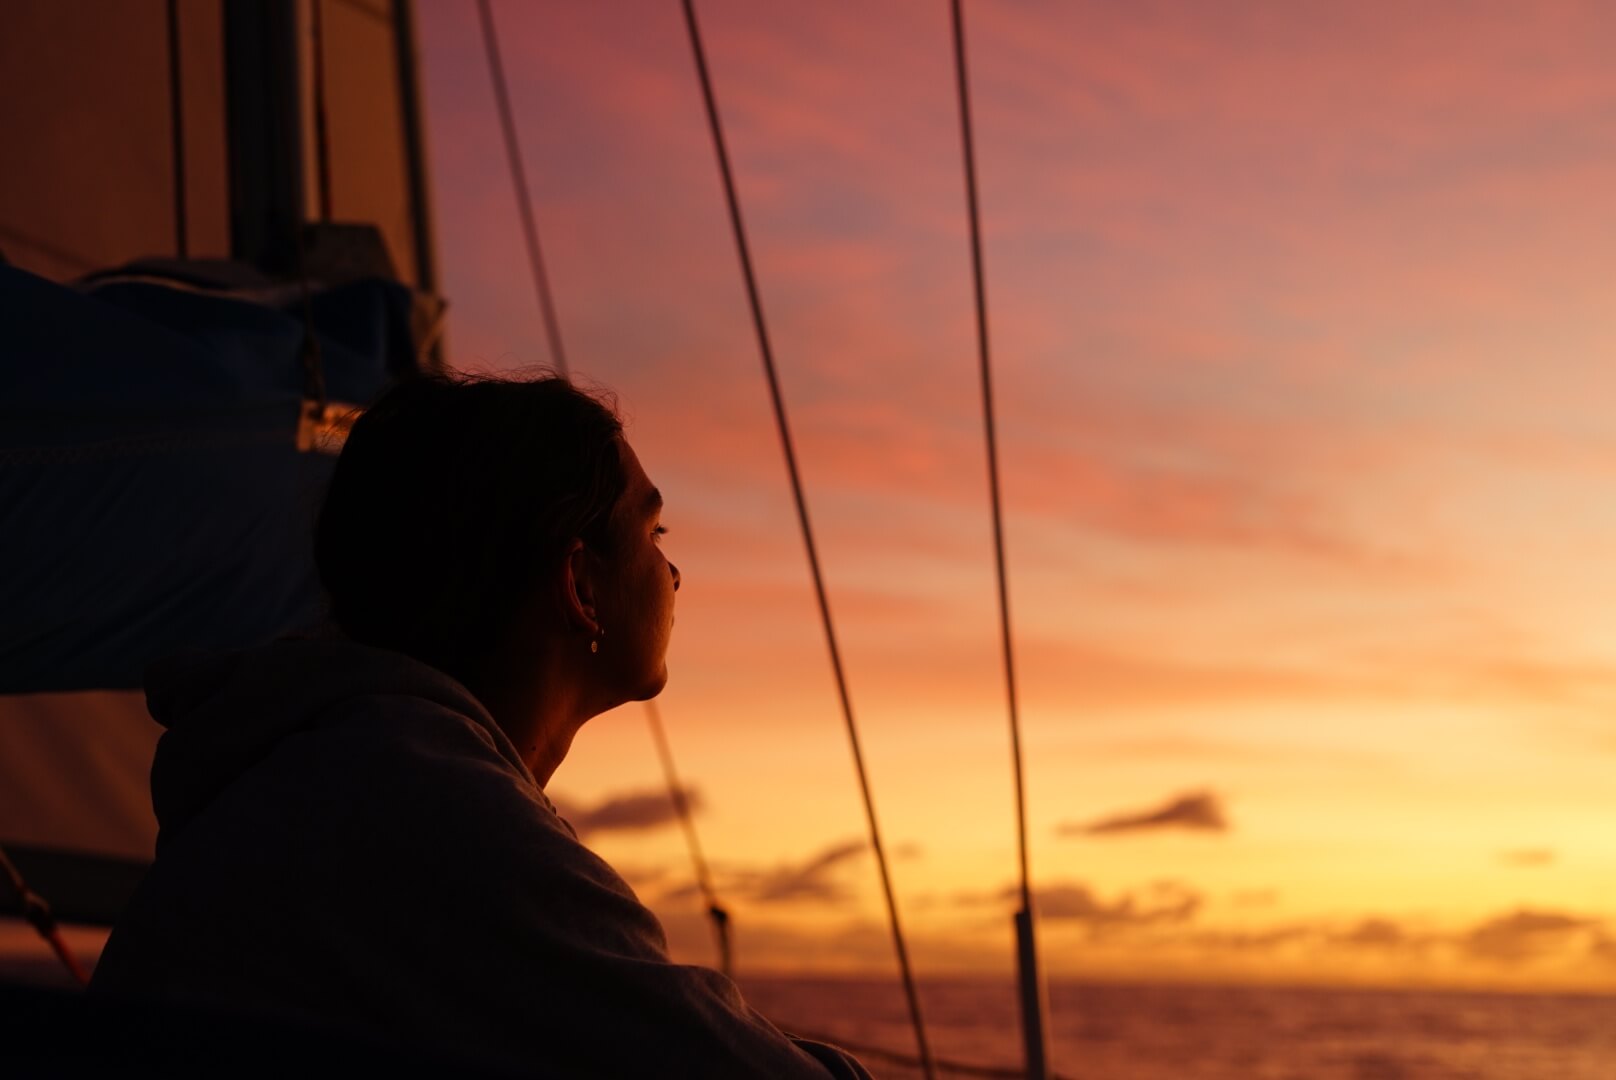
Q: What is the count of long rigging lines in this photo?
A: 3